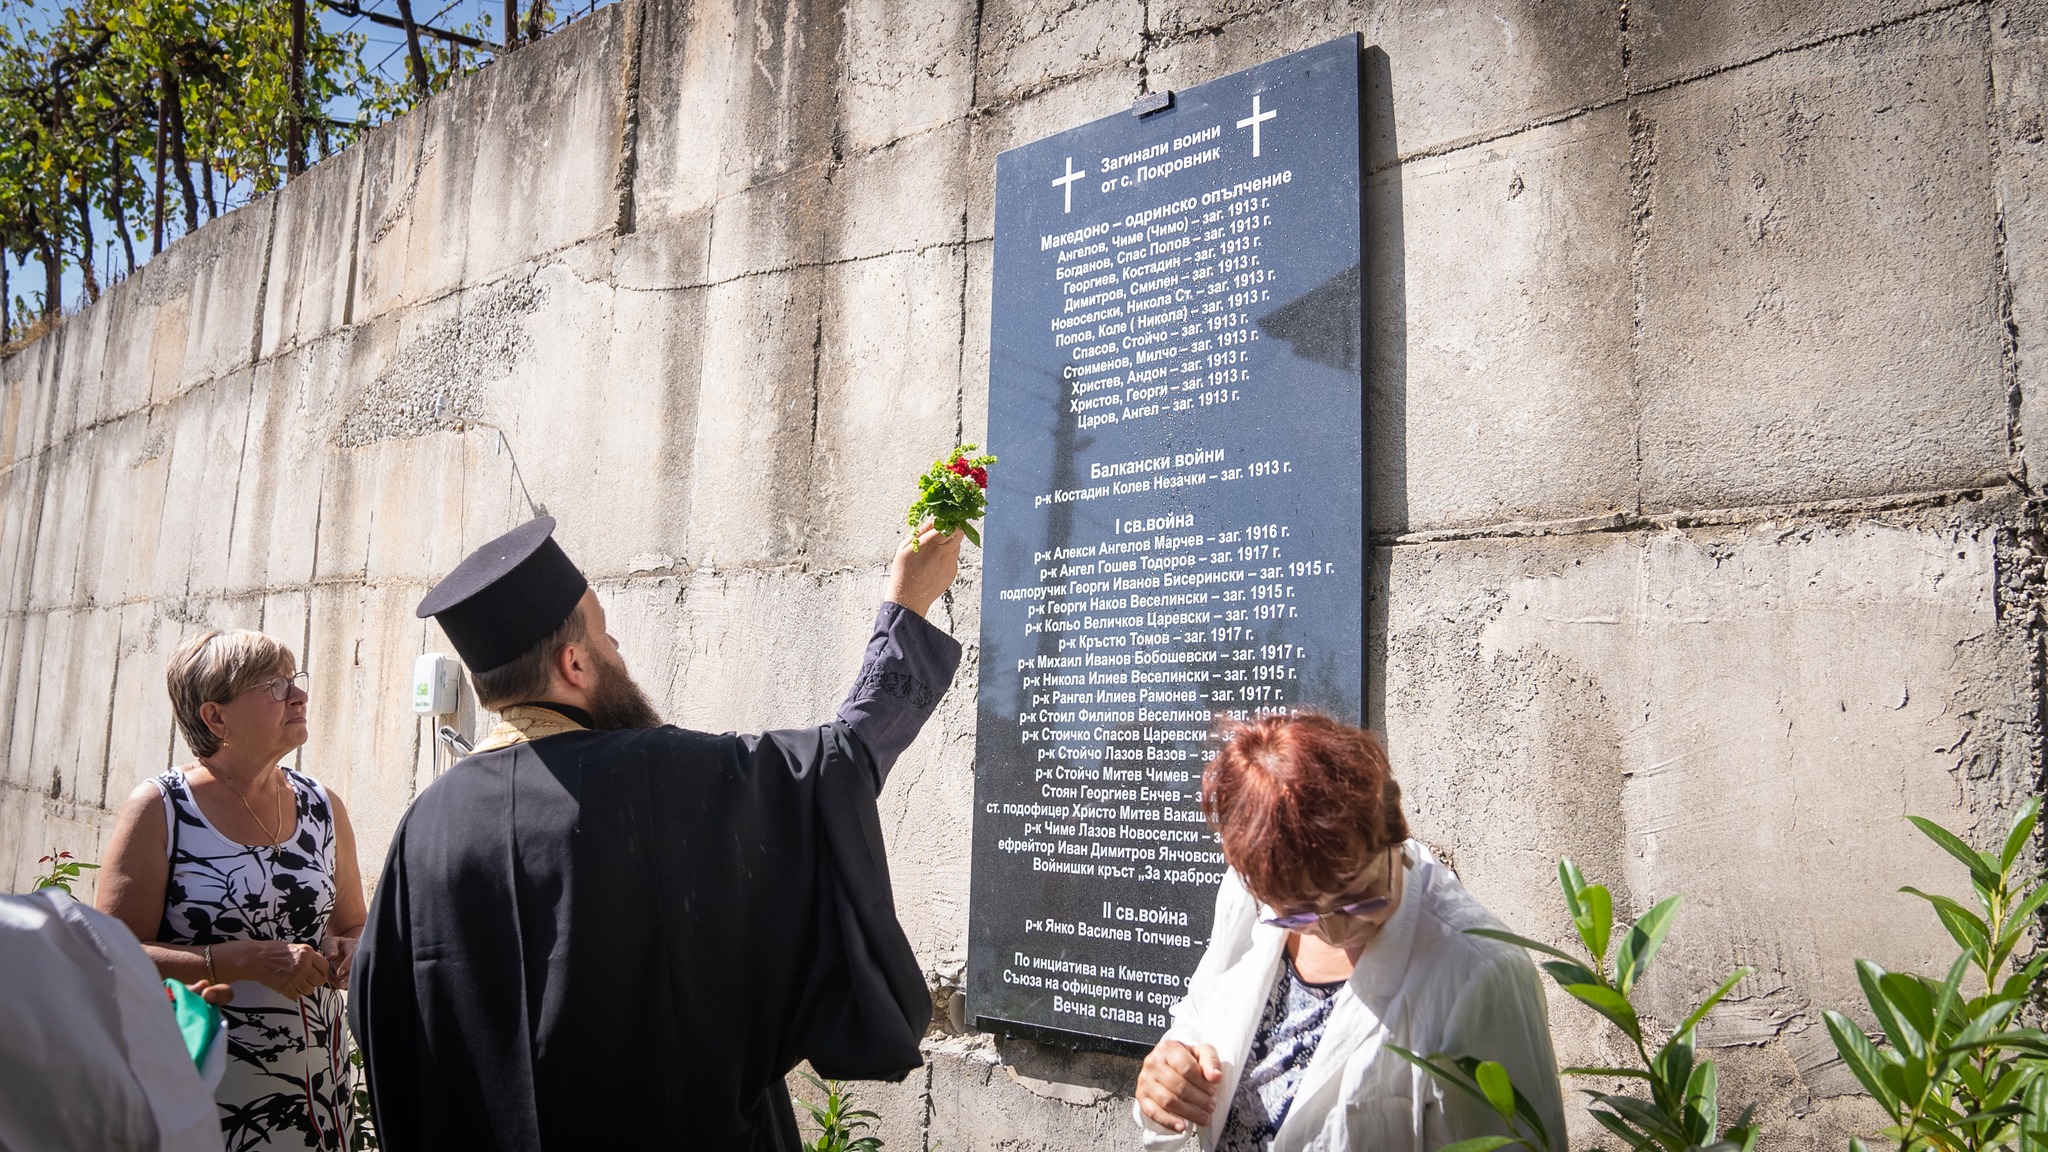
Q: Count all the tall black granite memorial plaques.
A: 1